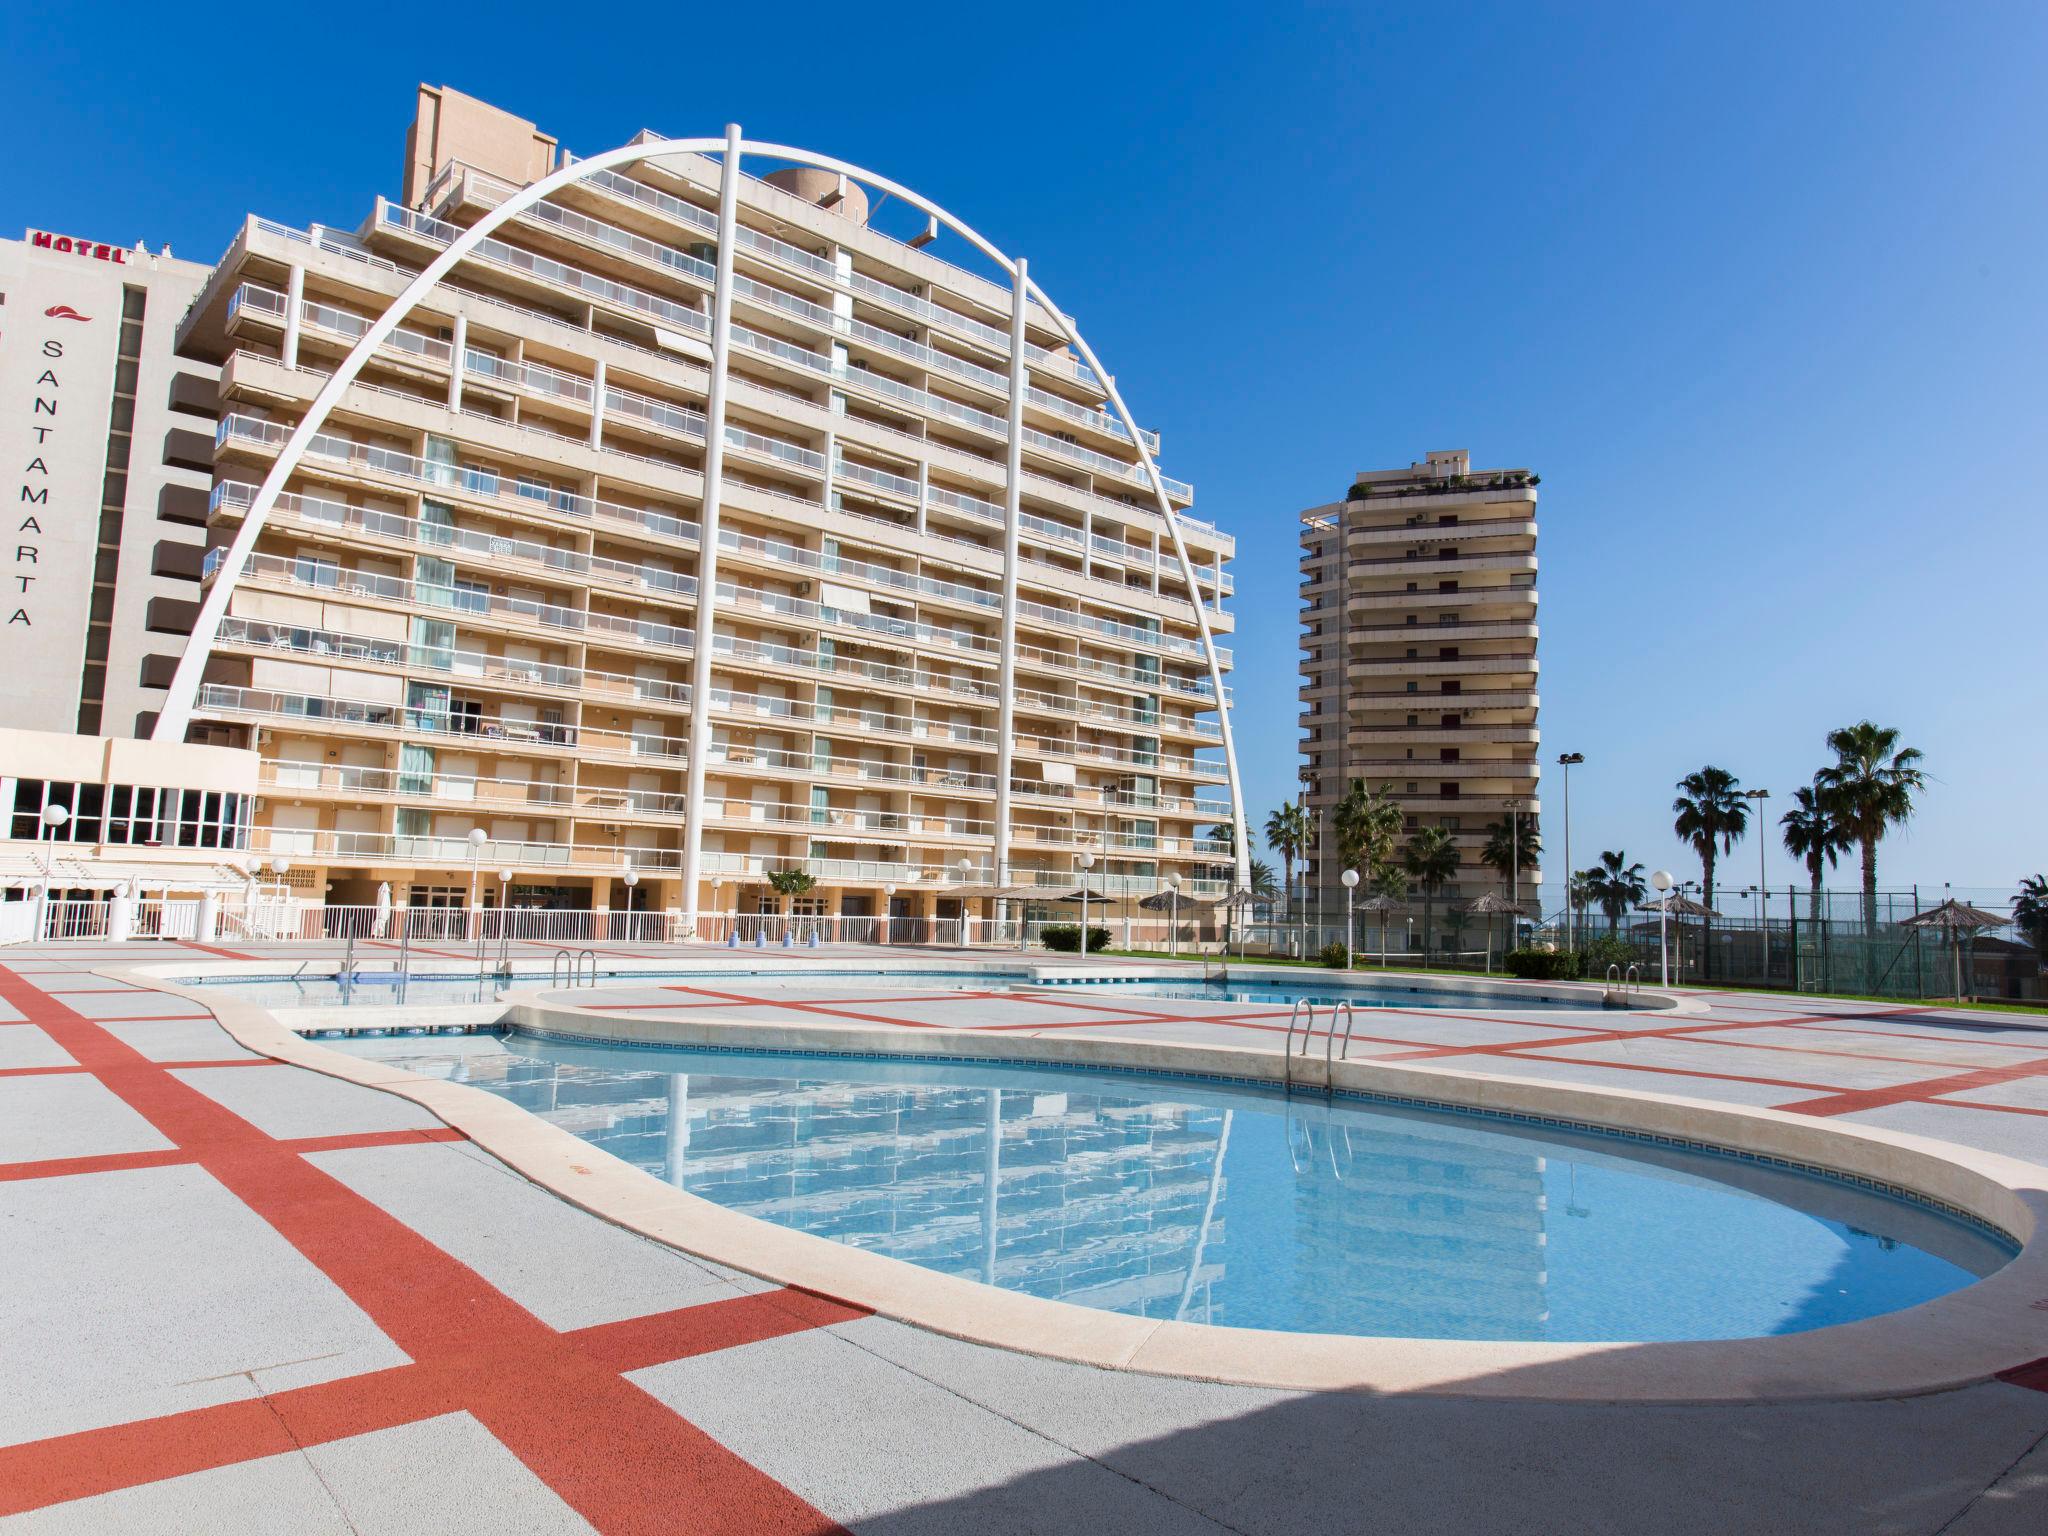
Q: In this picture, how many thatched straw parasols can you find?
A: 6